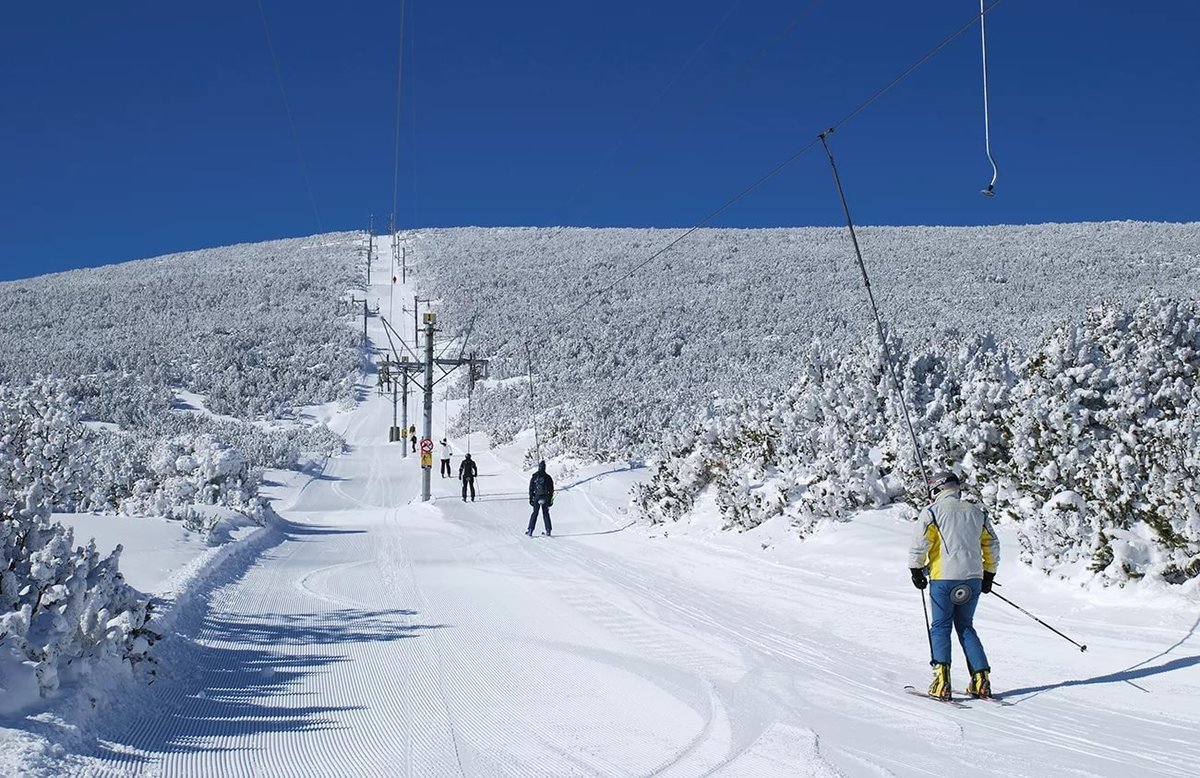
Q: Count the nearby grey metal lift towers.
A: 3